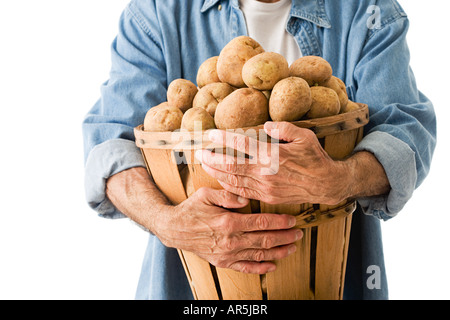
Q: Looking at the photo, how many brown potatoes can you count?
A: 13